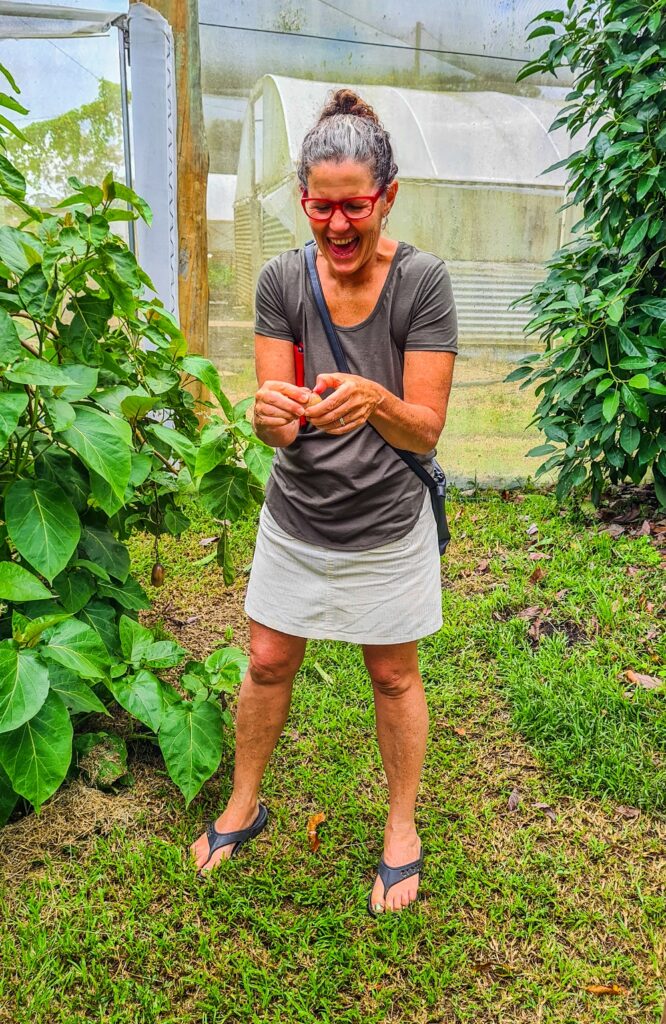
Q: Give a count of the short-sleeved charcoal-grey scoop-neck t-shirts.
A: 1